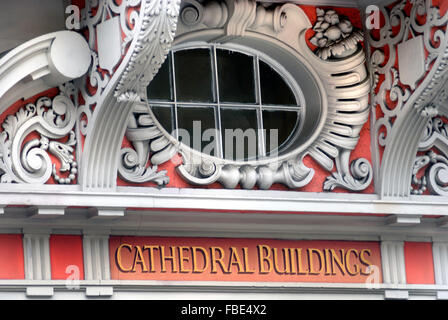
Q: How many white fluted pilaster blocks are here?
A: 4